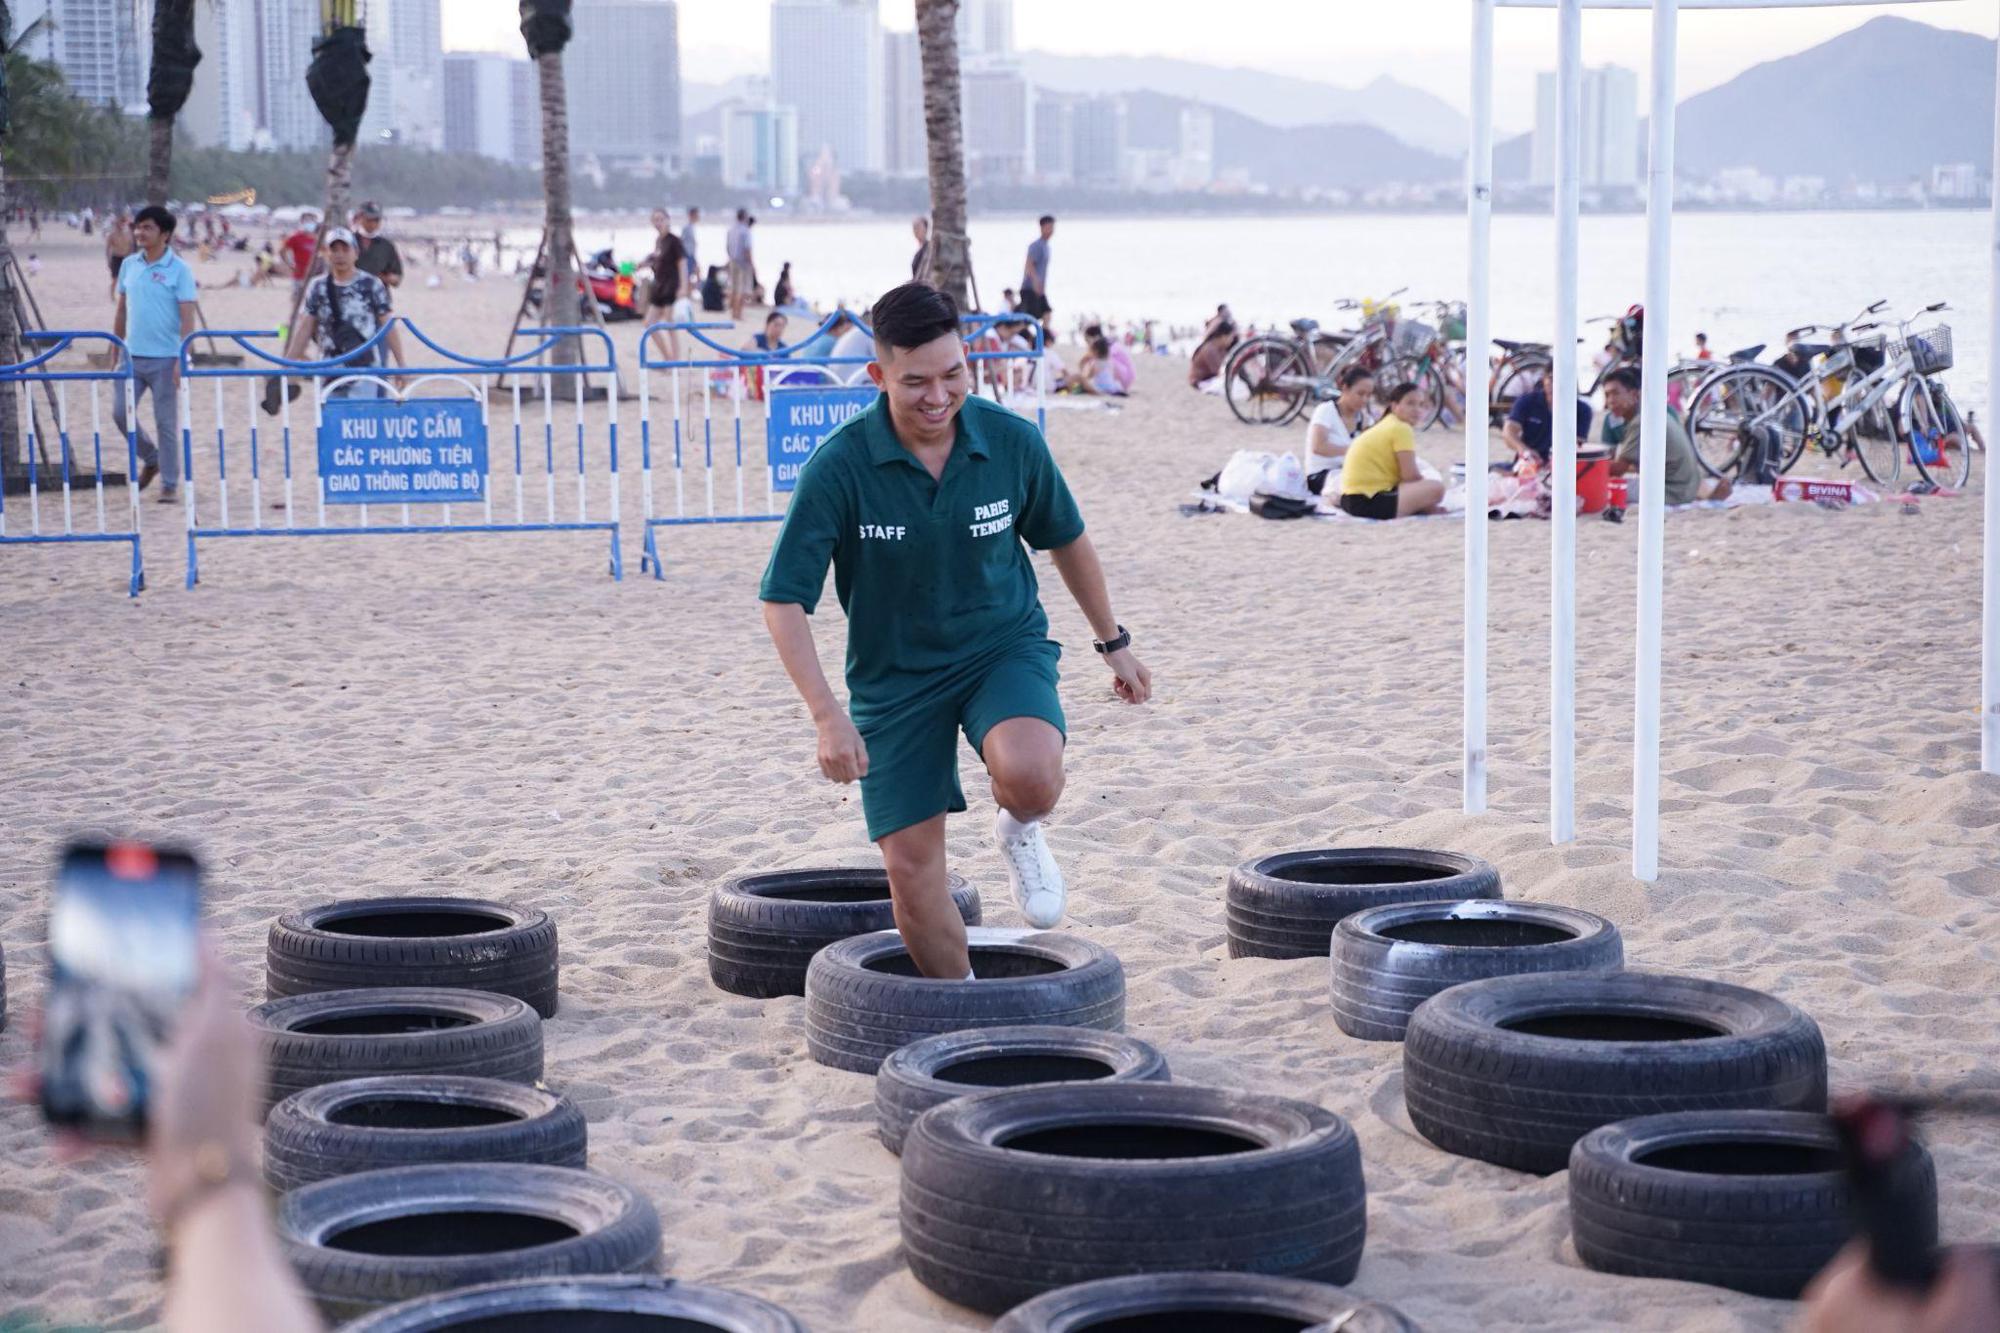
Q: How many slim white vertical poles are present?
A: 4